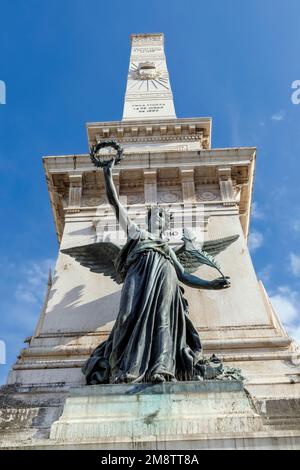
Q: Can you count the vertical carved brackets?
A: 5